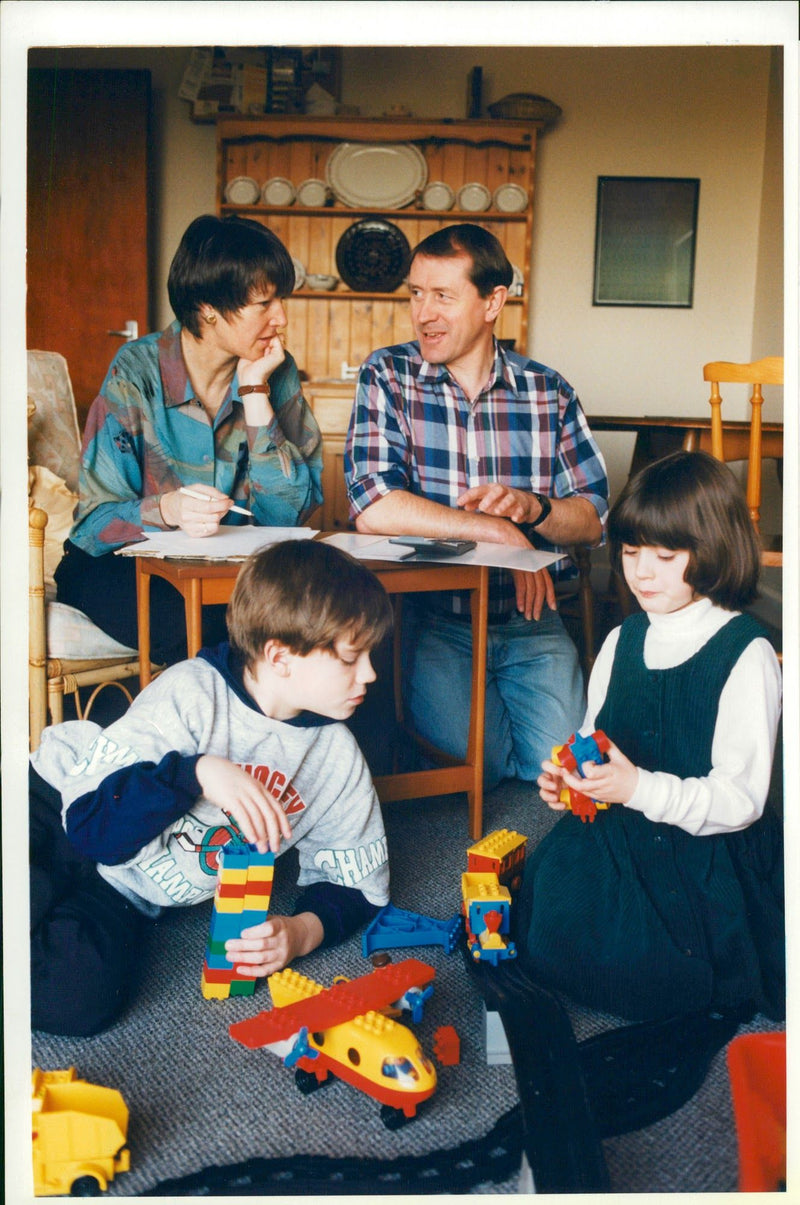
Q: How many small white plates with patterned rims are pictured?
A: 6